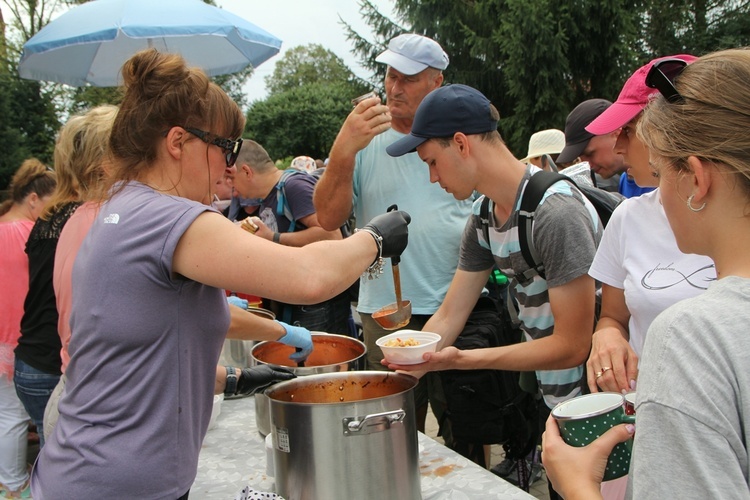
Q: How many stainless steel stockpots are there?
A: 3